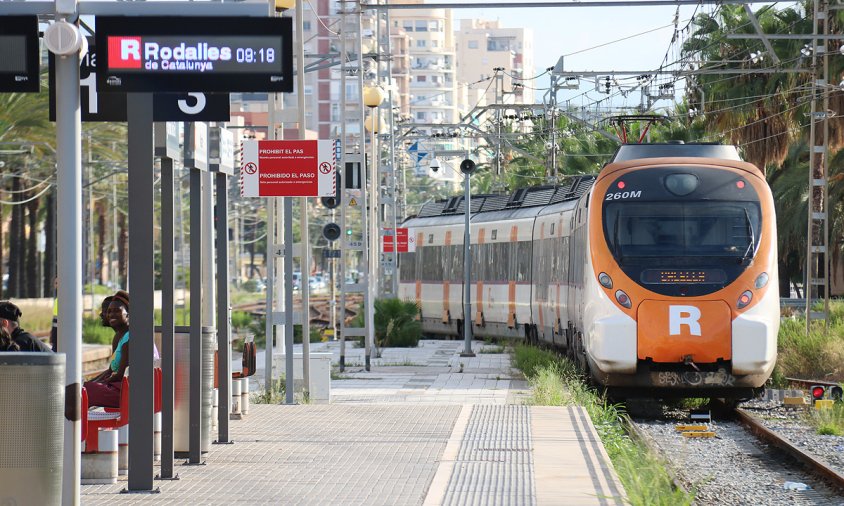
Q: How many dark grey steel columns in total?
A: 4